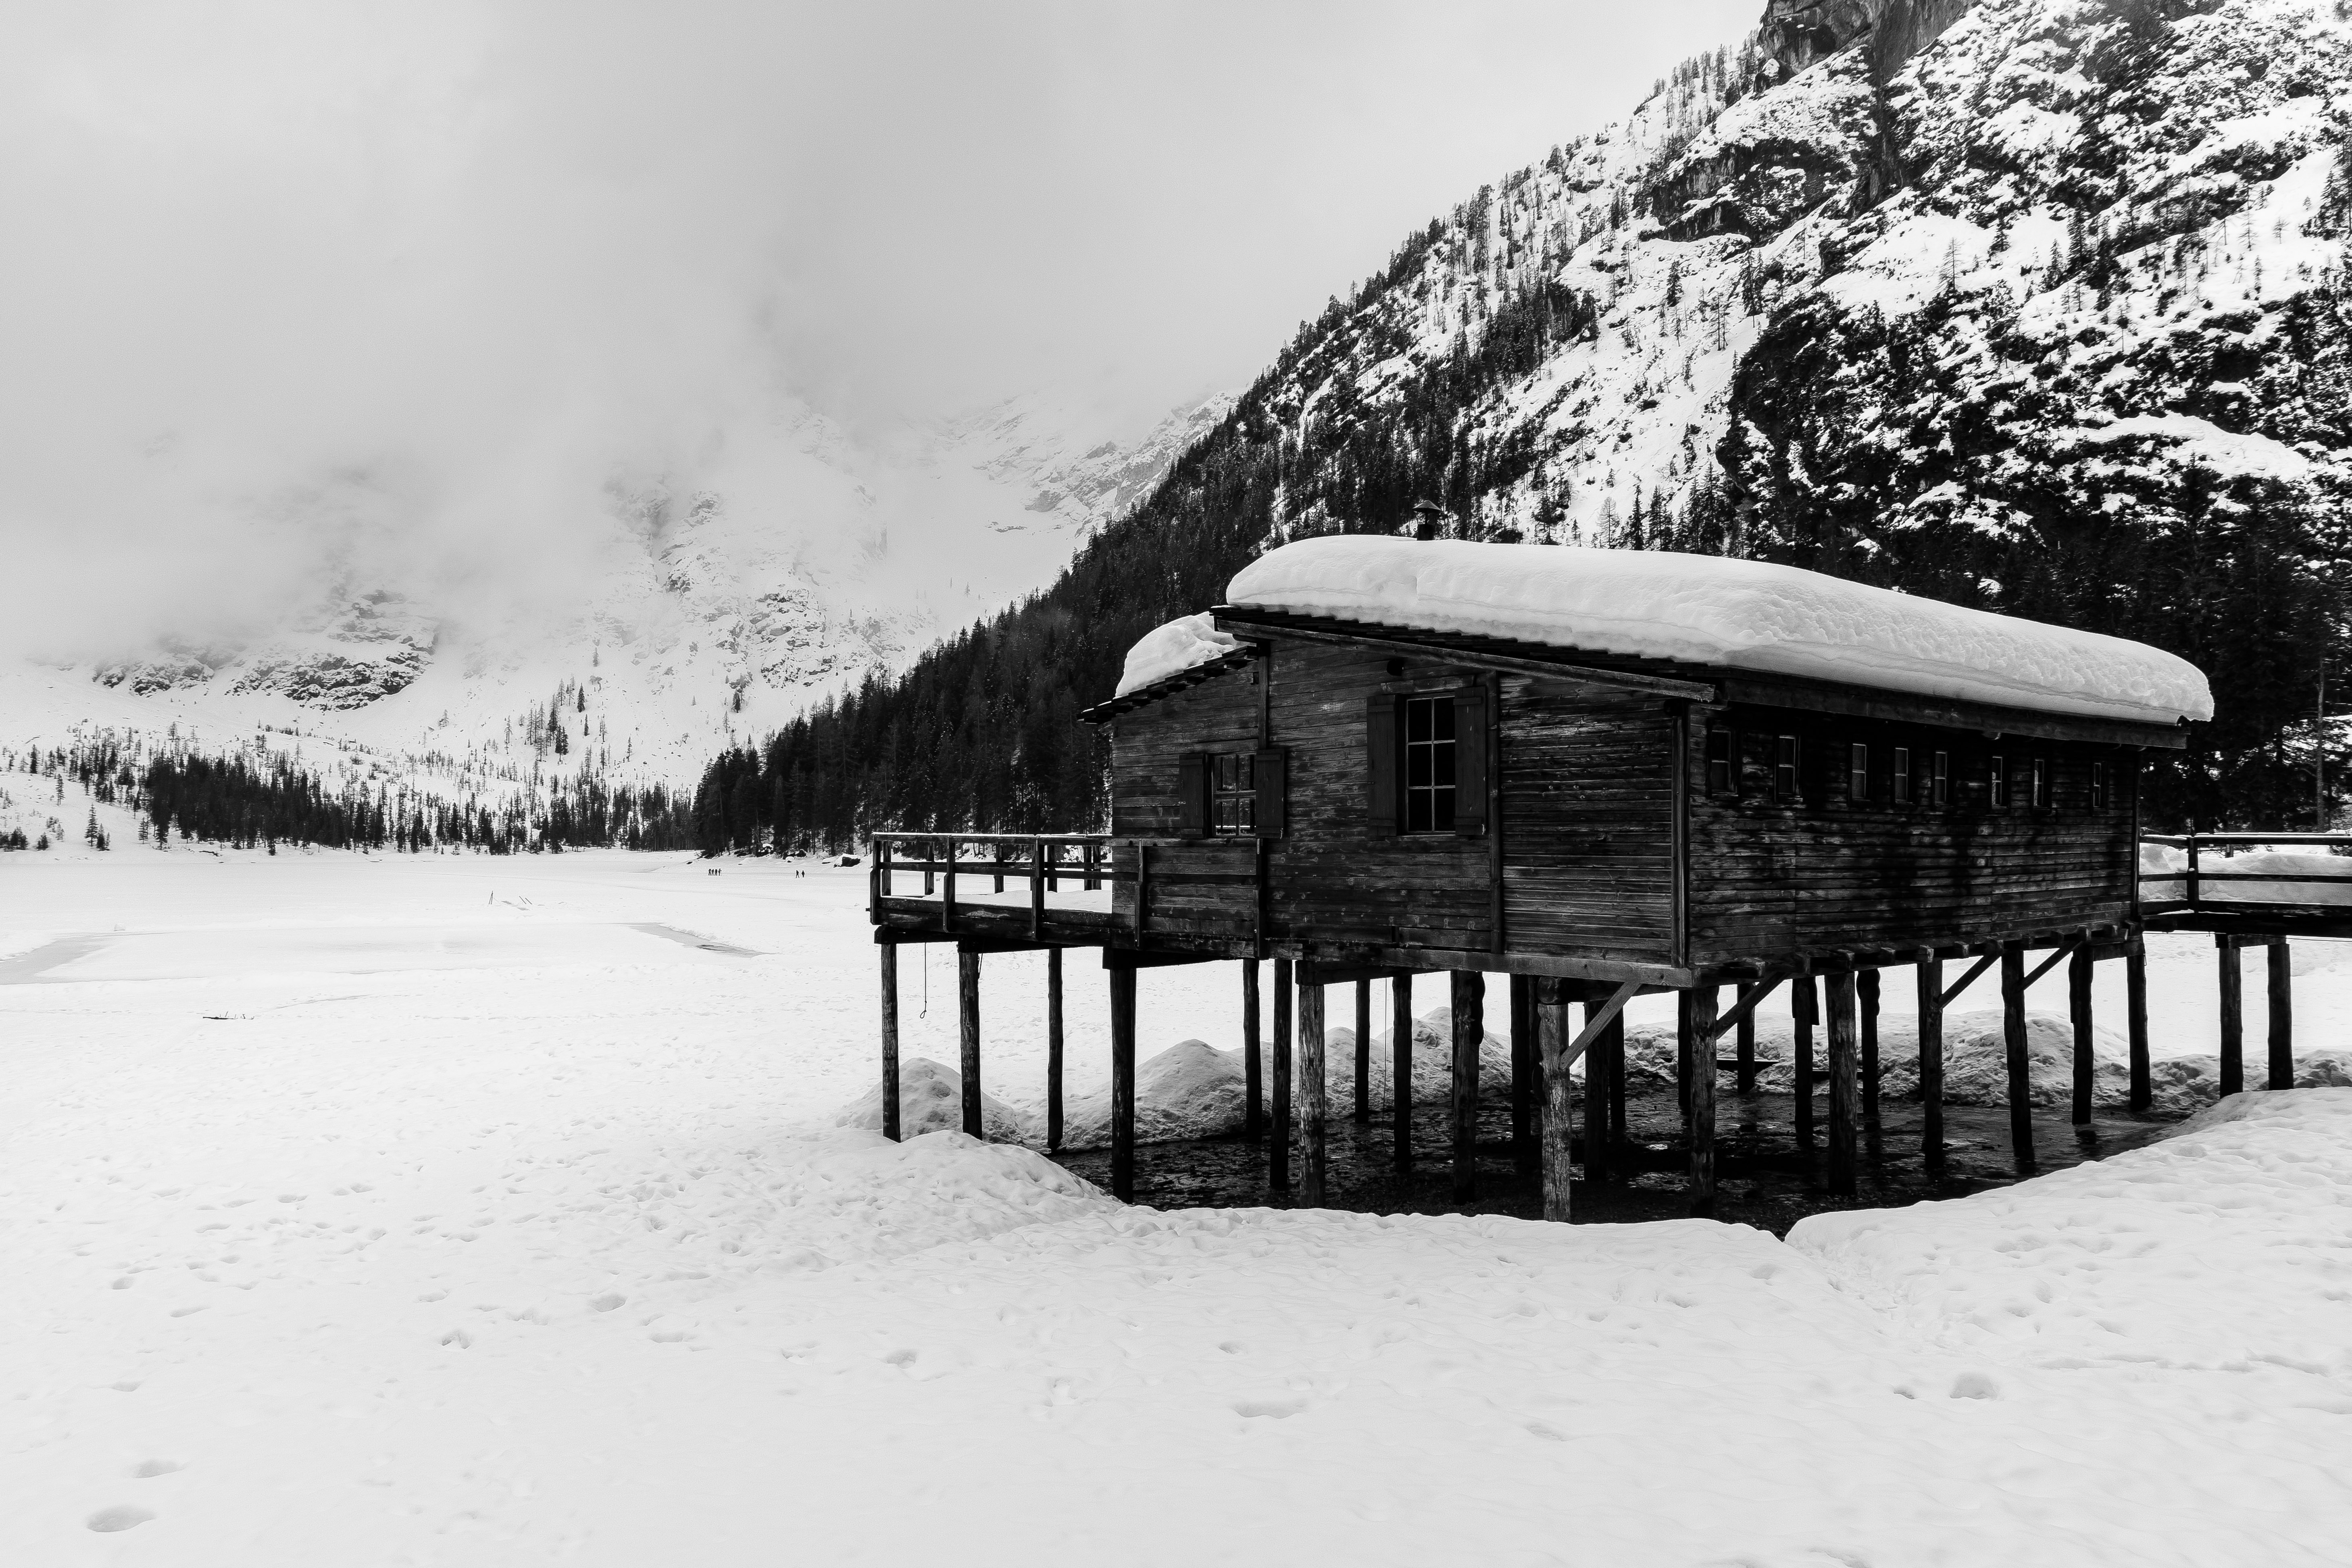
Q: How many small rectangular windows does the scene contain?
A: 8